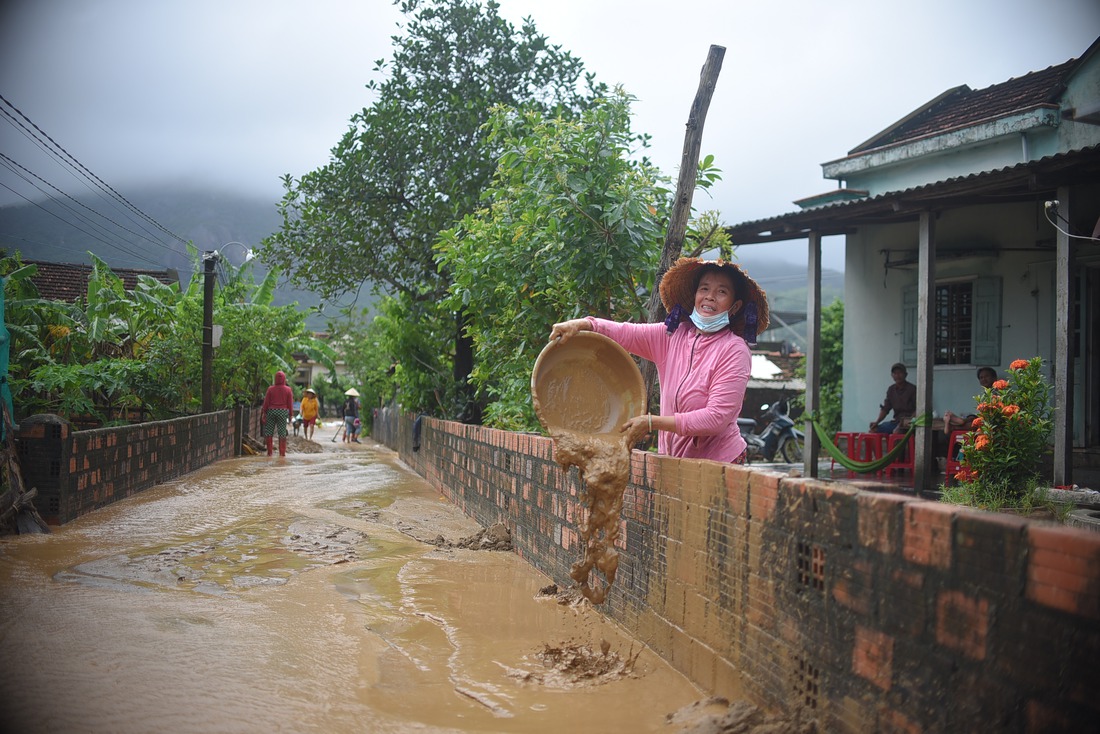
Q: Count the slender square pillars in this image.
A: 3